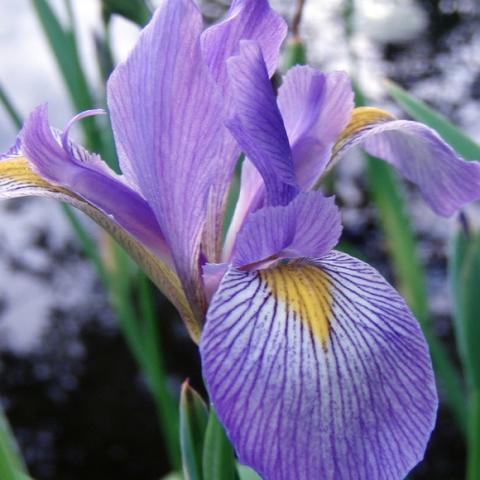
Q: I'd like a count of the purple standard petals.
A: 3